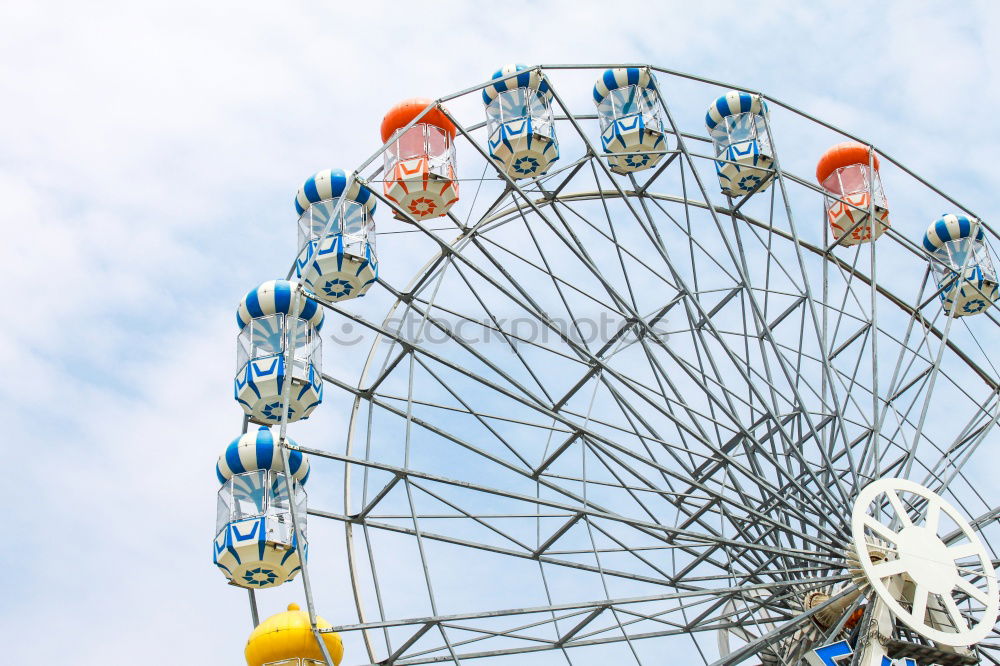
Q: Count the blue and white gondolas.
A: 7